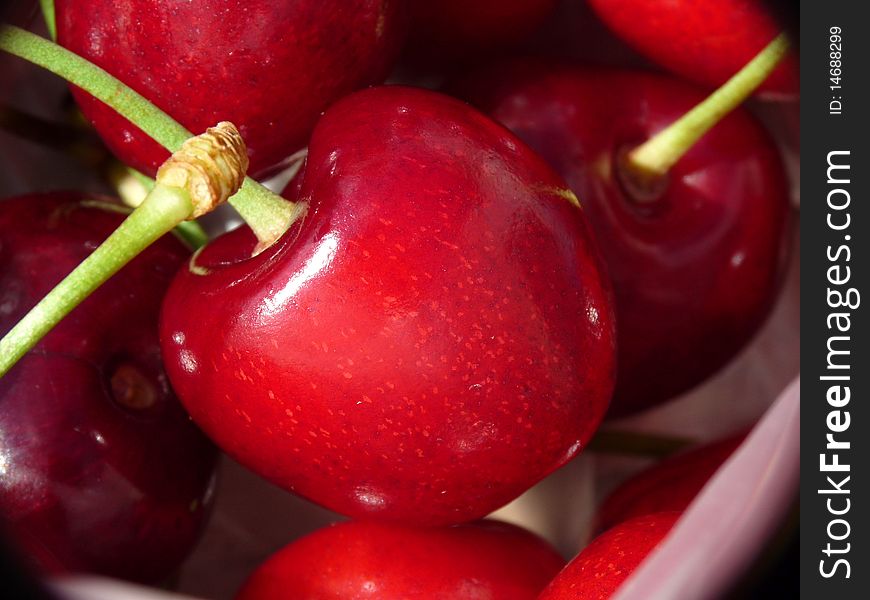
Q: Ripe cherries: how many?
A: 9